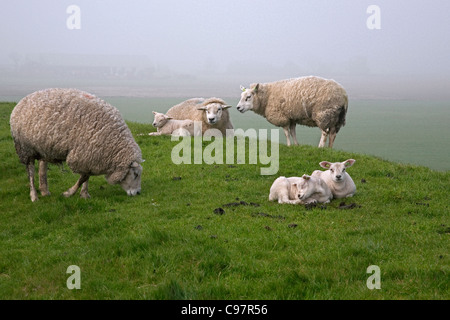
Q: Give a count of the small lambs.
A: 3